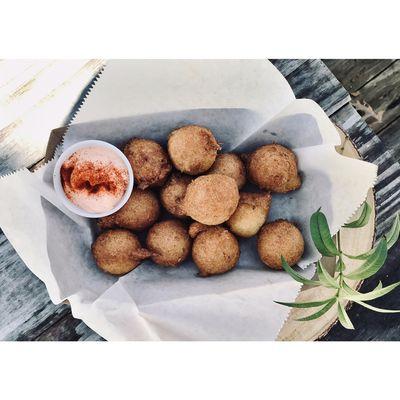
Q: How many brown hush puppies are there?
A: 12